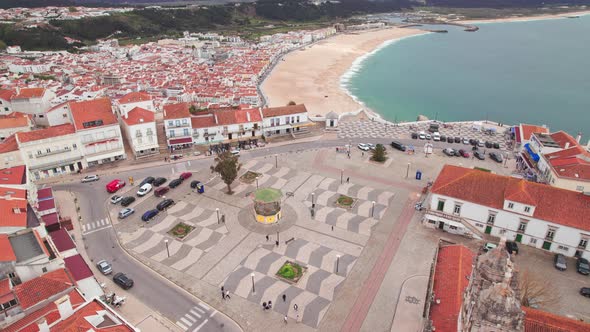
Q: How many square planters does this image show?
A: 4